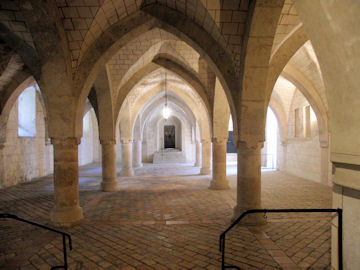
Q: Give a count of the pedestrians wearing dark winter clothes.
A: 0